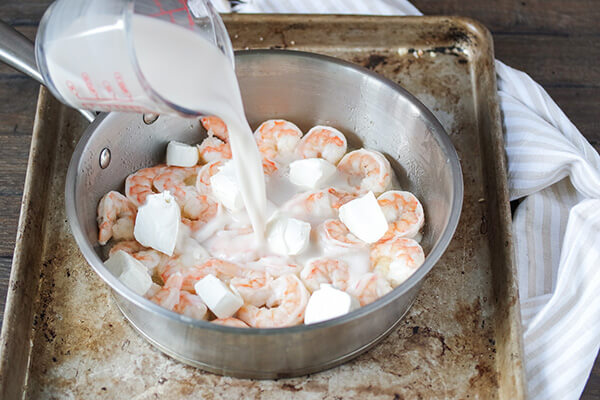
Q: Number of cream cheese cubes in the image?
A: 9